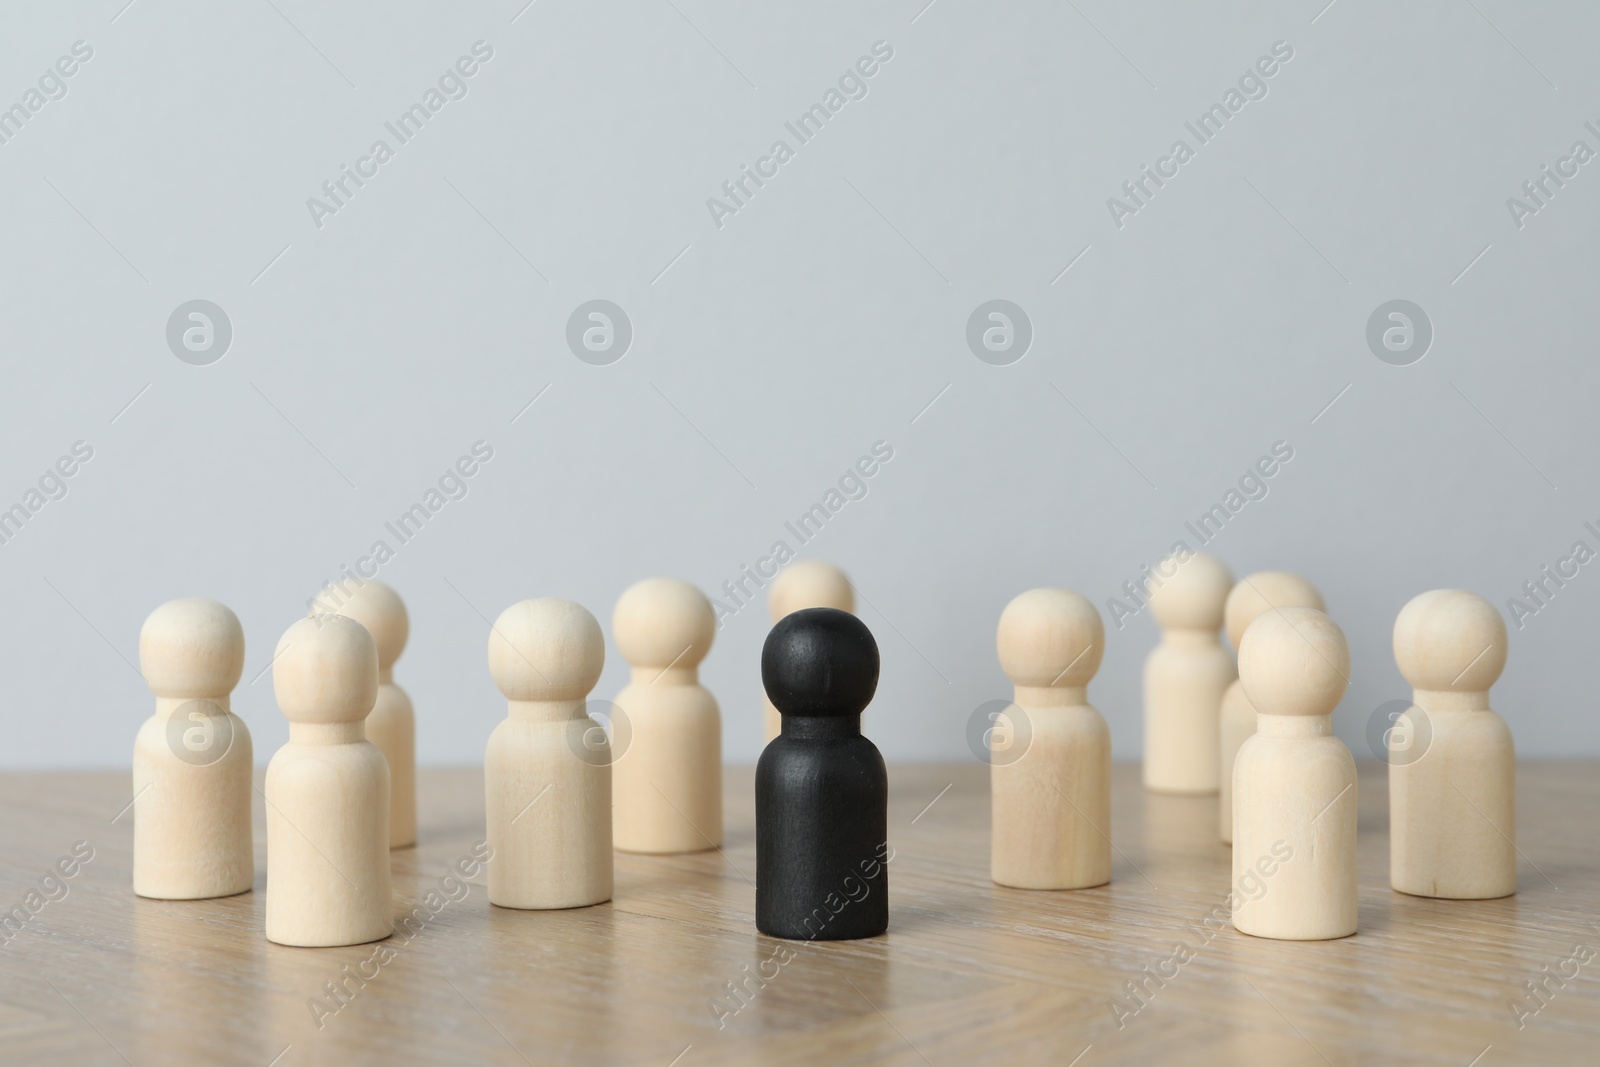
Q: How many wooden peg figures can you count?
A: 12